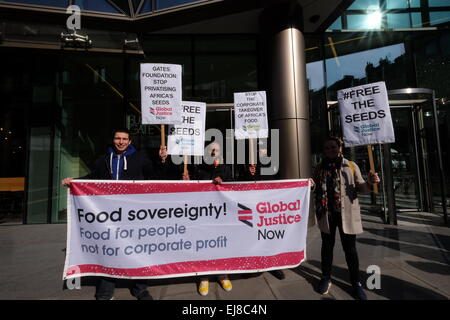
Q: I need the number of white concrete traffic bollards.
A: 0